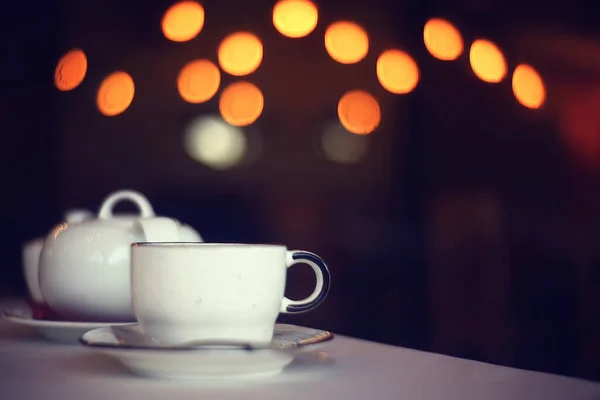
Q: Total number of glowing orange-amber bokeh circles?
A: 13